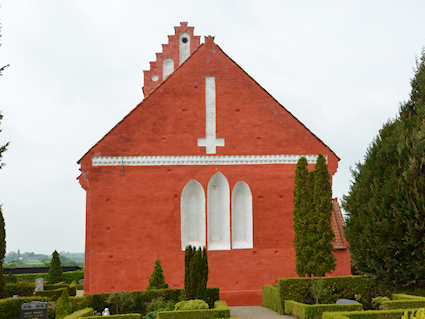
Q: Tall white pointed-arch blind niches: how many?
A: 3